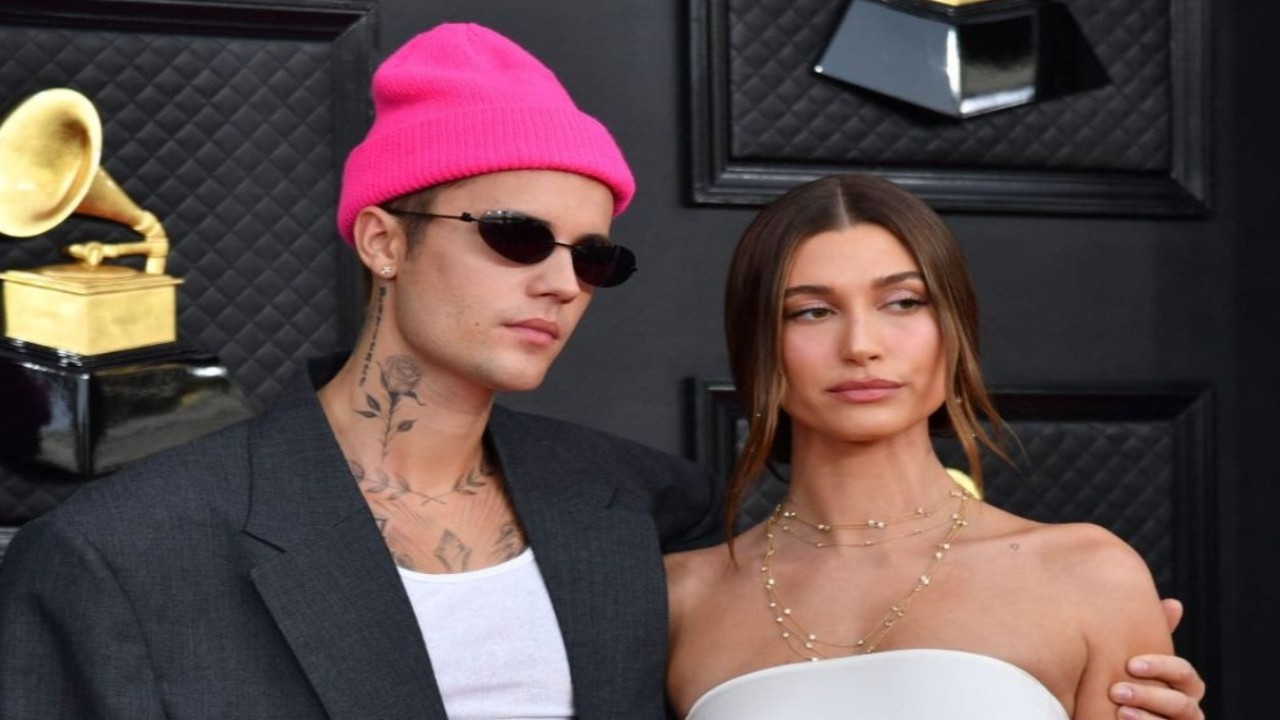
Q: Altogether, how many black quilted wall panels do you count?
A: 3